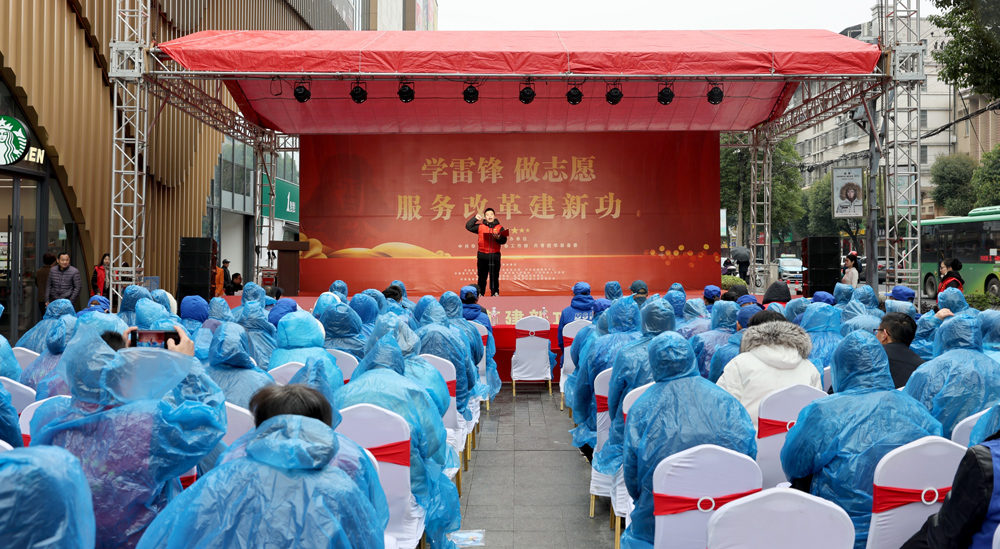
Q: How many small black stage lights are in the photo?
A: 9